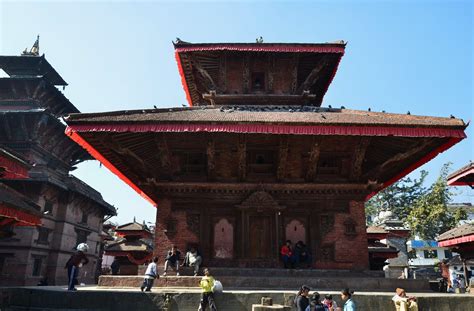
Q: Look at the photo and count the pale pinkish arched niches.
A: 2